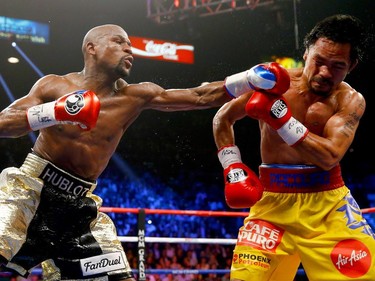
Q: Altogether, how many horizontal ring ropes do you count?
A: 3